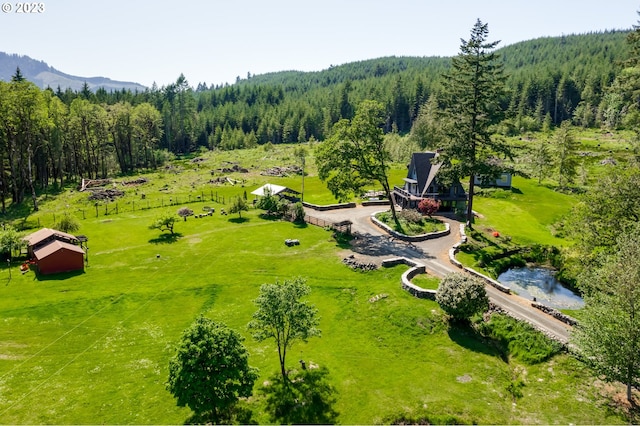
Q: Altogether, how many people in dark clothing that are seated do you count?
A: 0